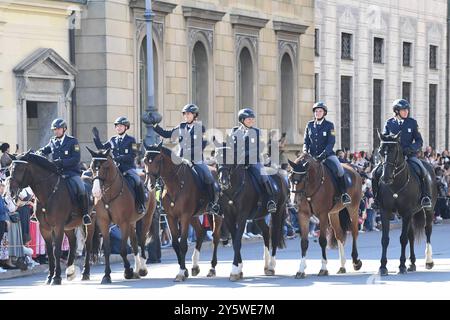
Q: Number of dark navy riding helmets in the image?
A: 6